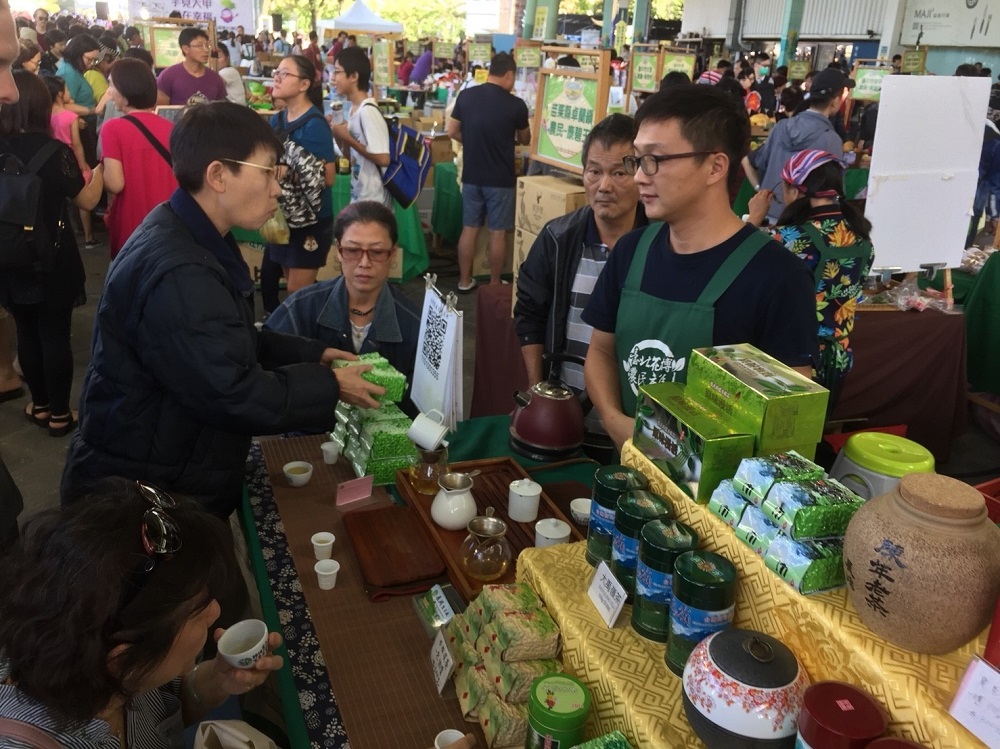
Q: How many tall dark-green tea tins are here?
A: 4